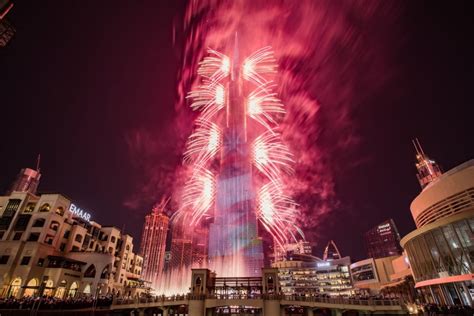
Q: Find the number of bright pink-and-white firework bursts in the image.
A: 8